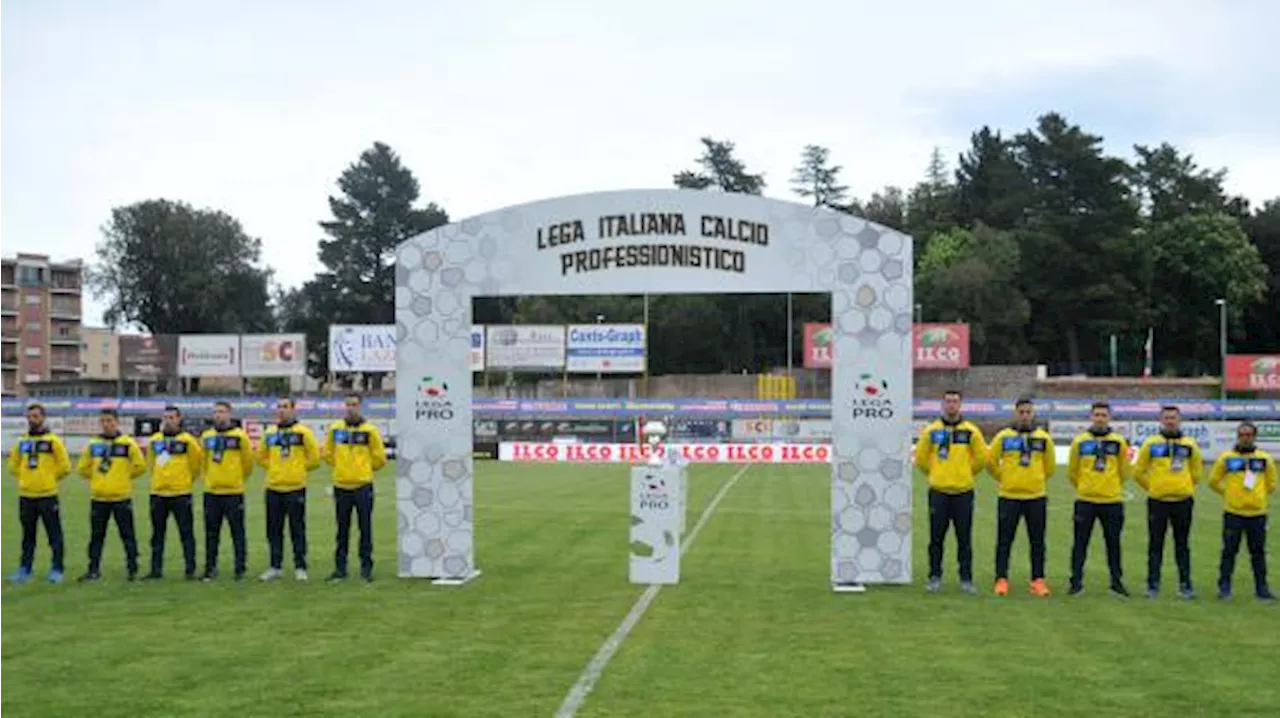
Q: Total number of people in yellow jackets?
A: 11